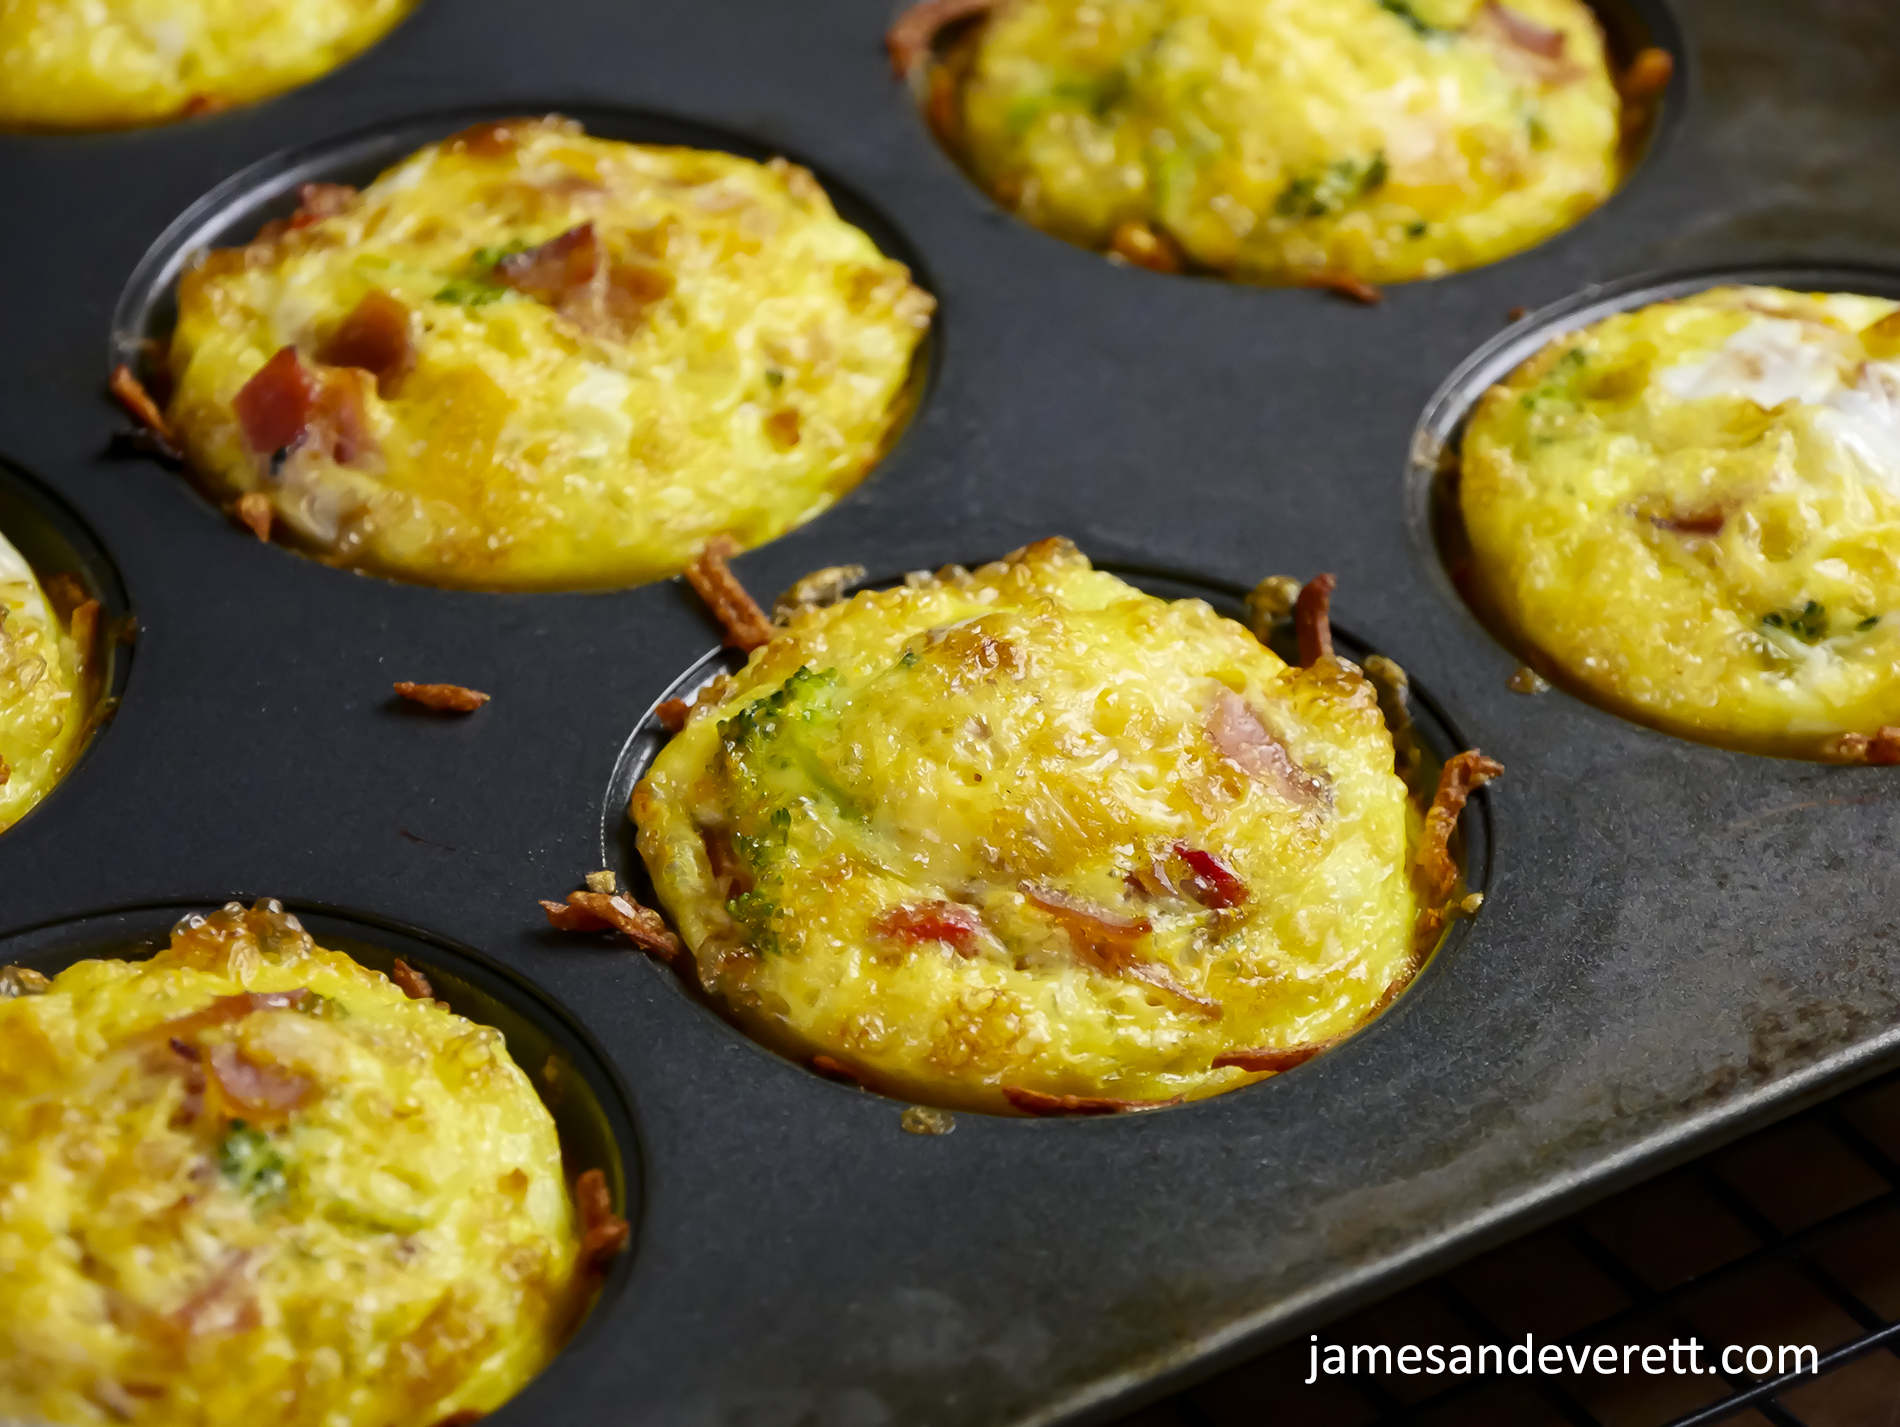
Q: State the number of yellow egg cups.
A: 7